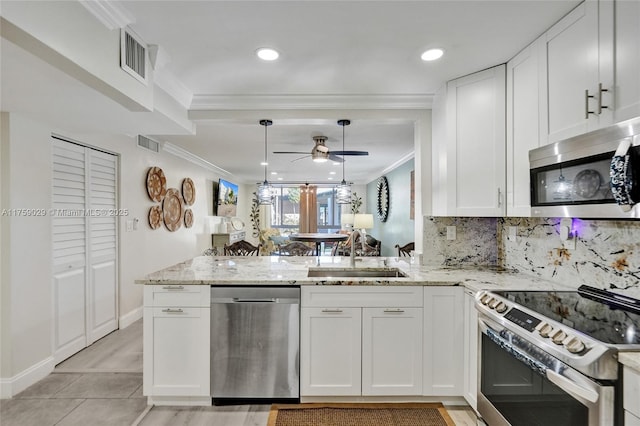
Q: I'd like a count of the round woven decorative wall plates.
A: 5